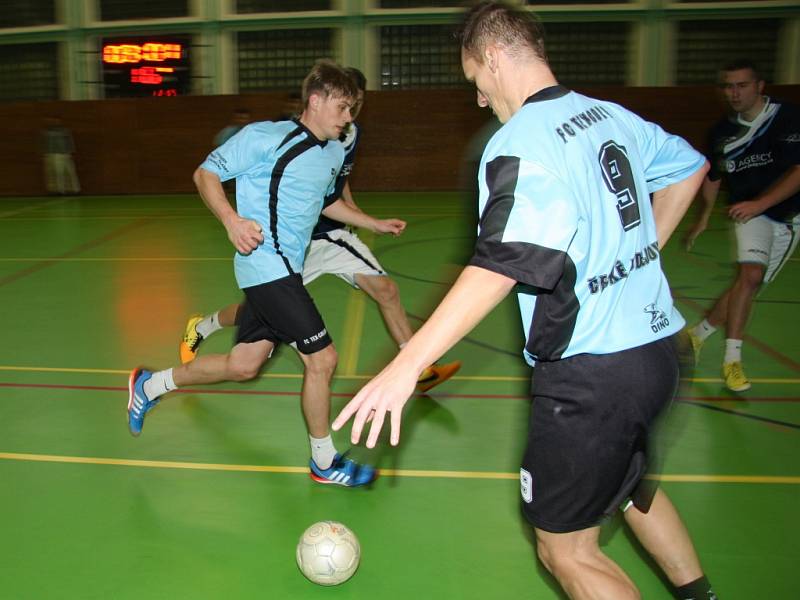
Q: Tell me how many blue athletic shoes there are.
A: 2